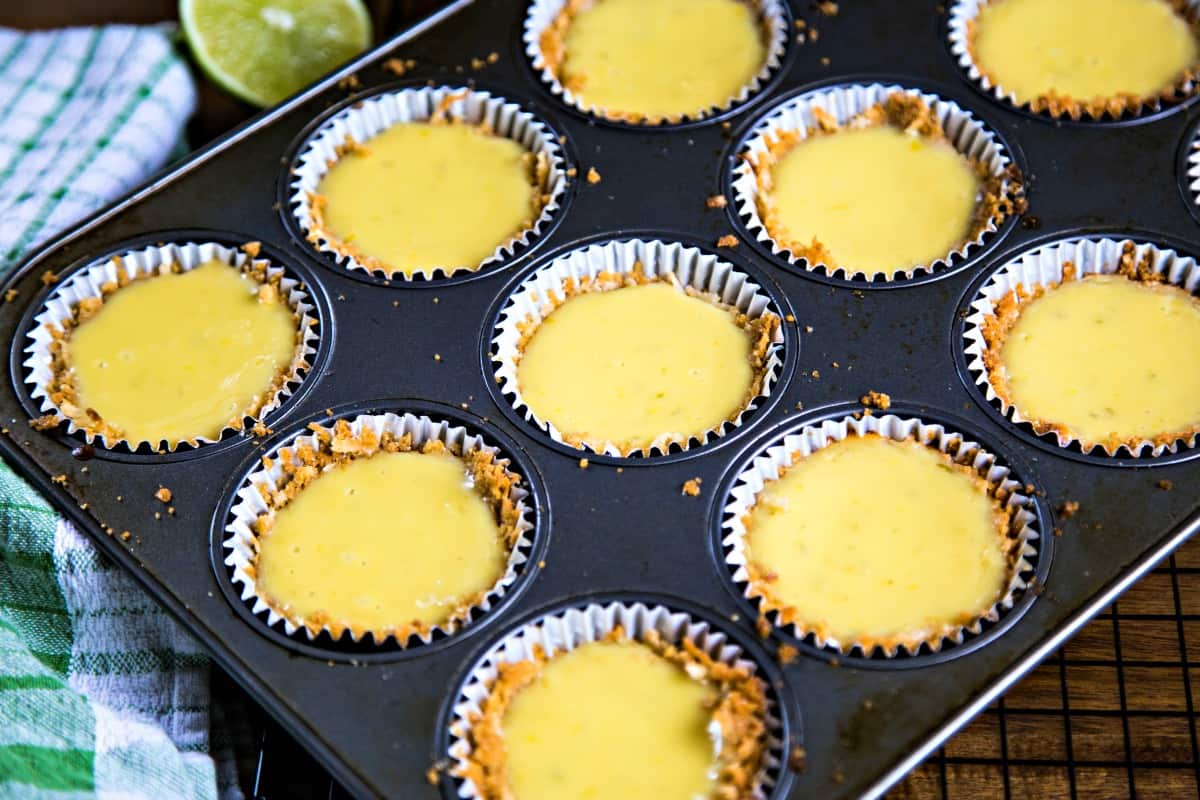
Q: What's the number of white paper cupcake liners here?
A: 11